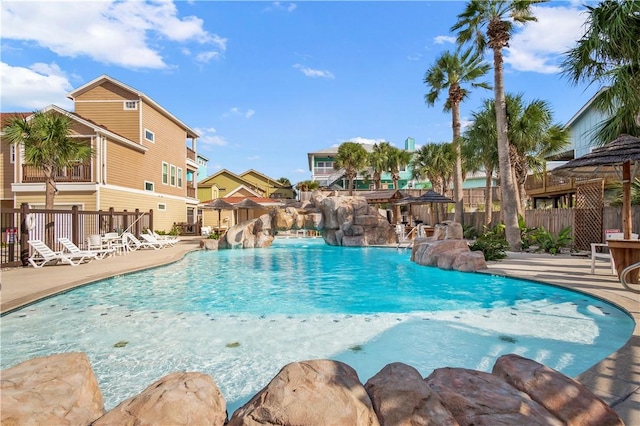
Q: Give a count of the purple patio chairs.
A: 0